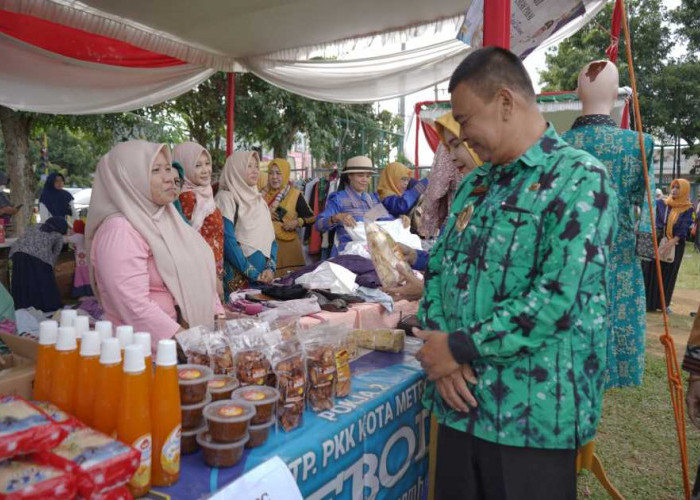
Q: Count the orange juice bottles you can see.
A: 11